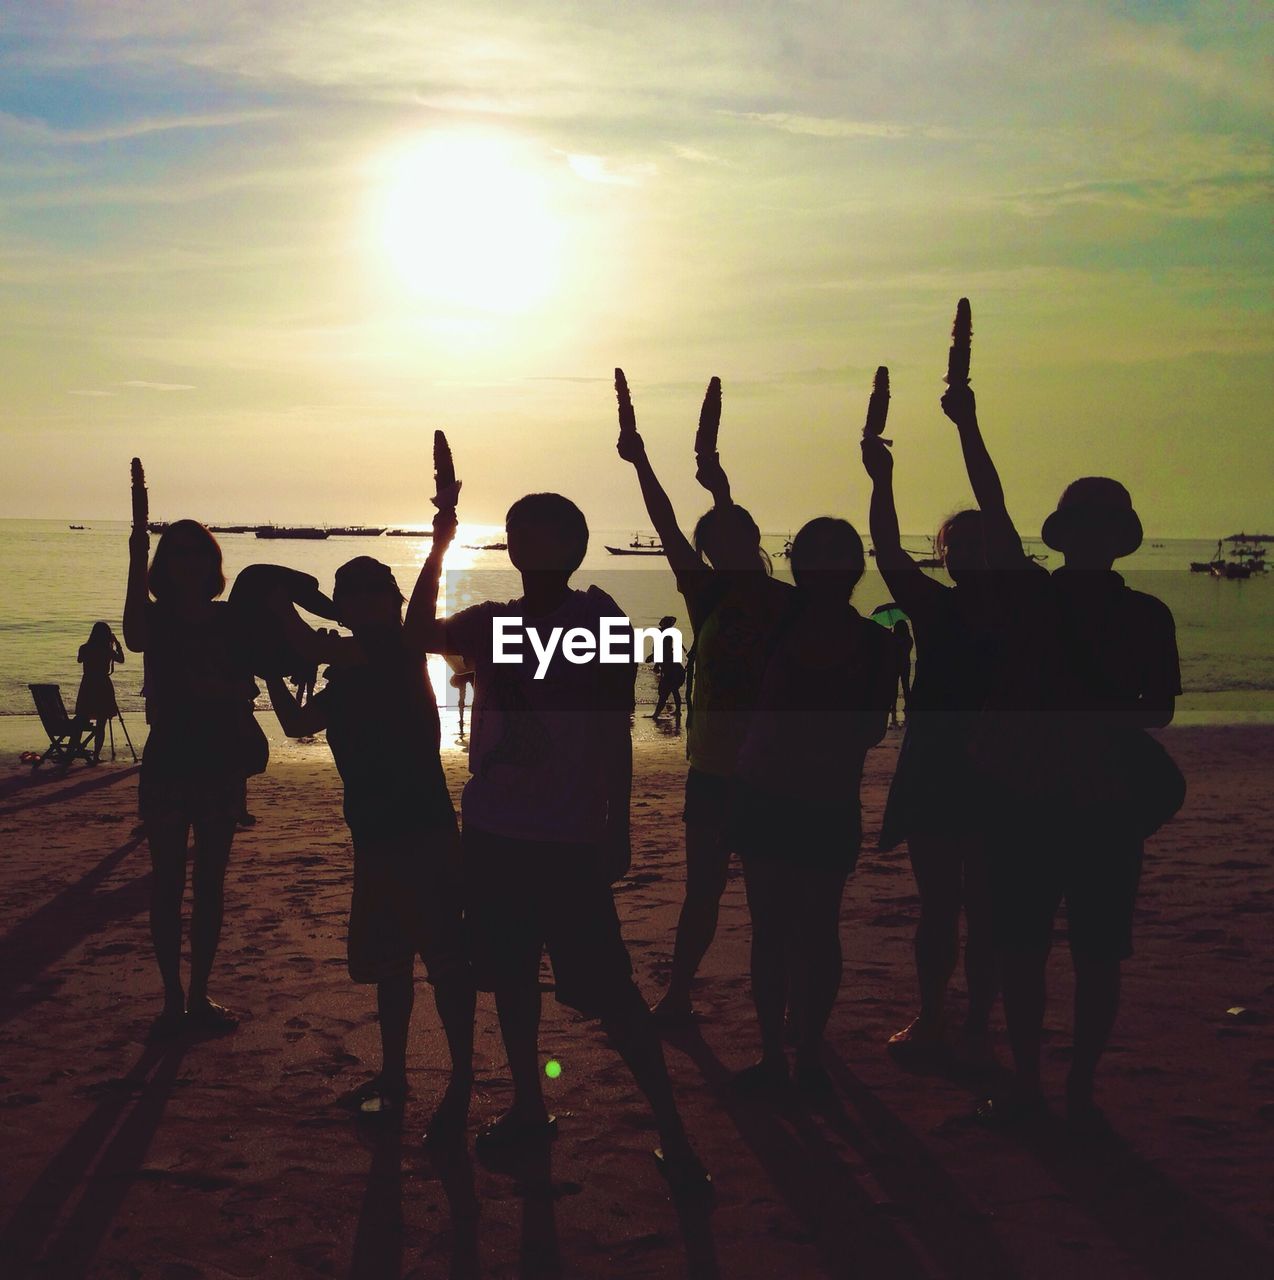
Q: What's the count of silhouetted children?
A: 7